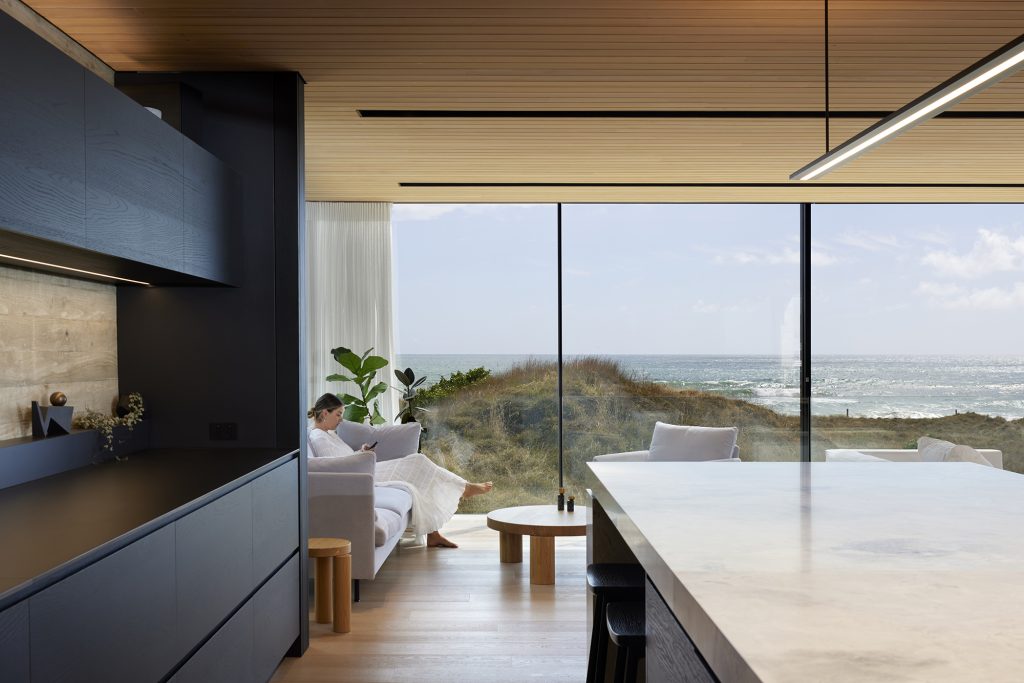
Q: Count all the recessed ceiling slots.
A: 2